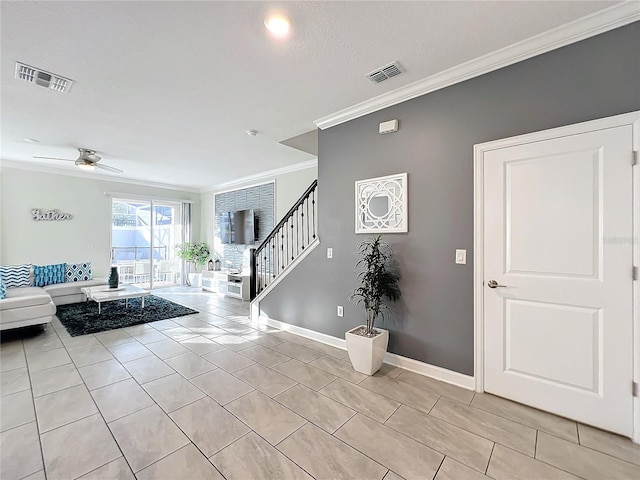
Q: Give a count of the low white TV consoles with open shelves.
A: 1